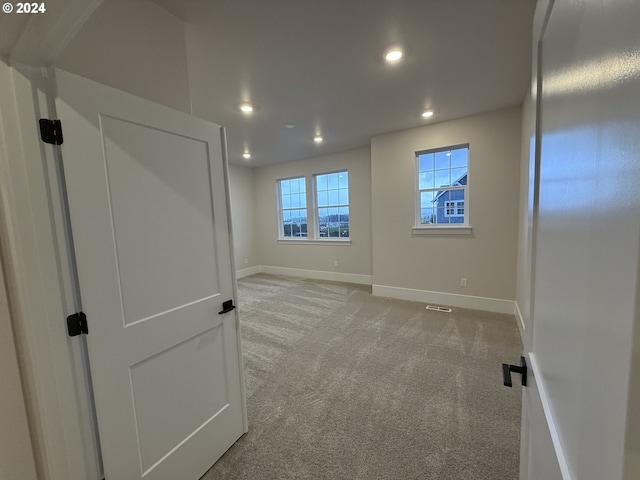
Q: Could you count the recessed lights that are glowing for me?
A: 5